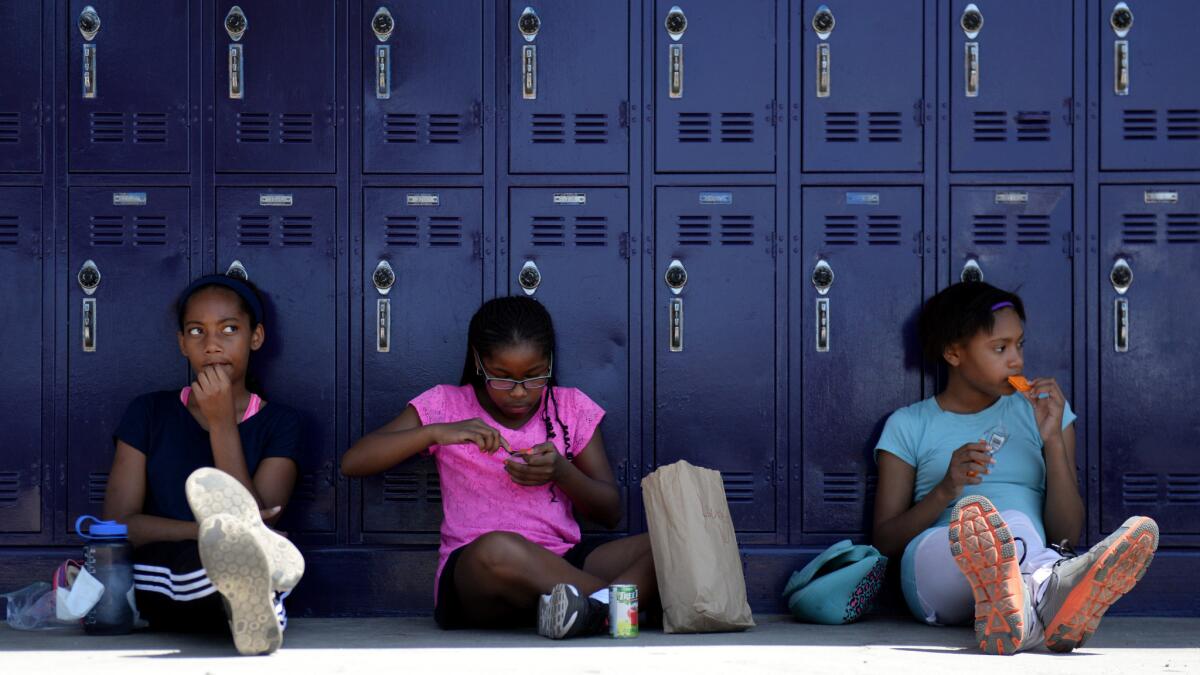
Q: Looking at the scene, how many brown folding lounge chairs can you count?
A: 0